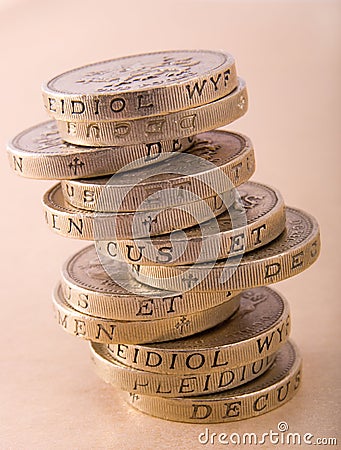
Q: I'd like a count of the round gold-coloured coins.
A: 12